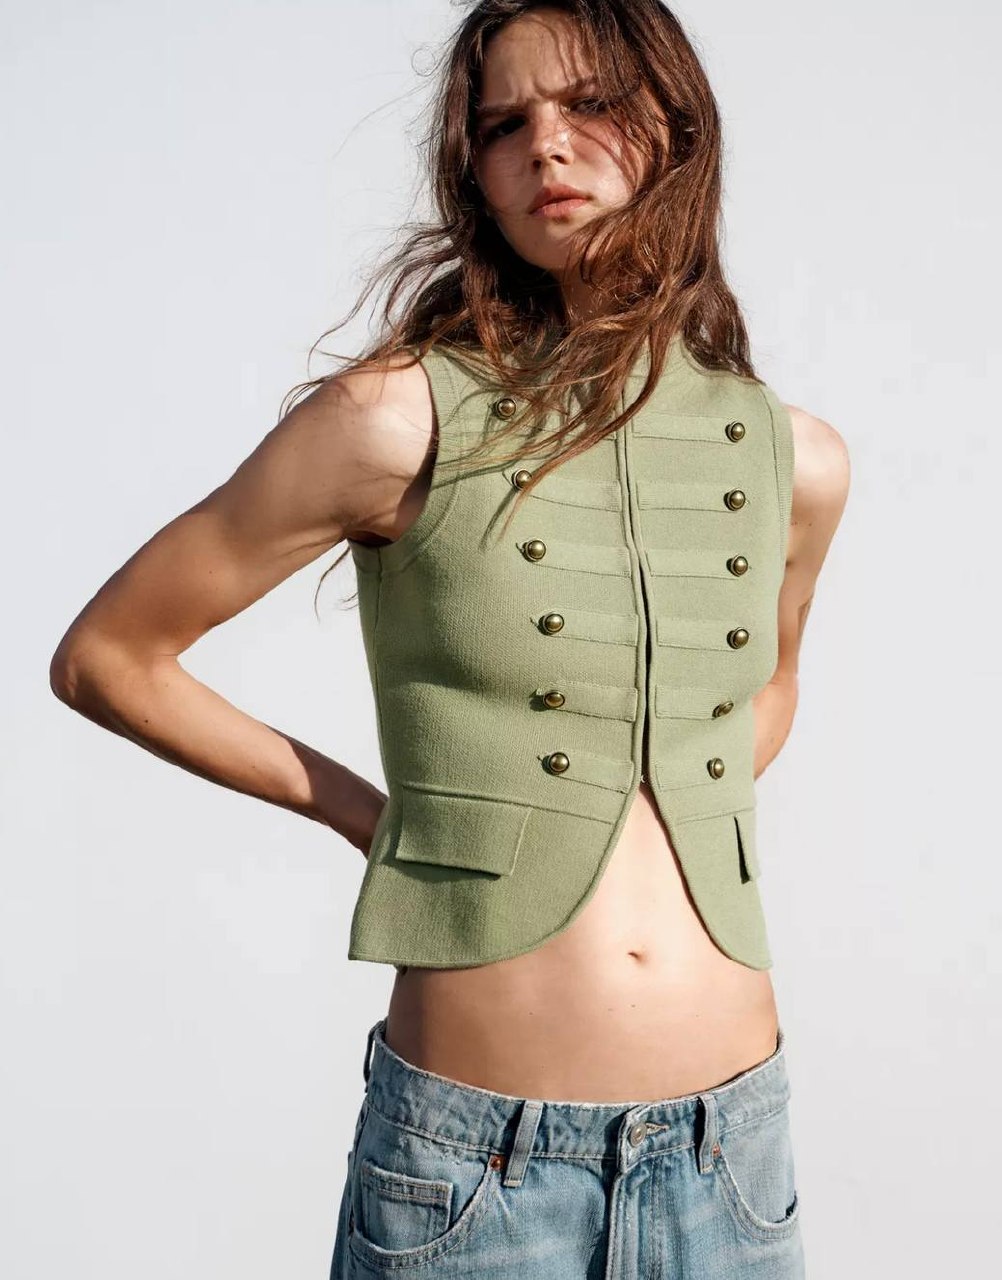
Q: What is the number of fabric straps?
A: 12